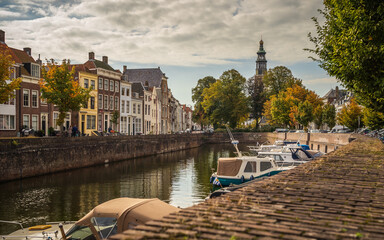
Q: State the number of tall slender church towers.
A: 1